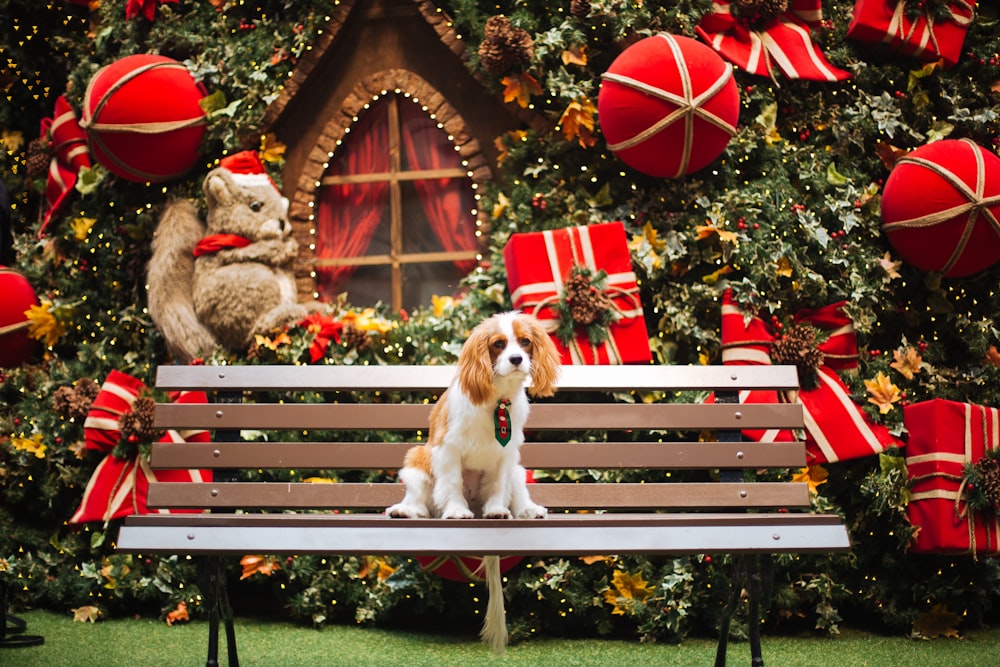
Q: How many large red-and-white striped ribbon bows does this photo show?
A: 4